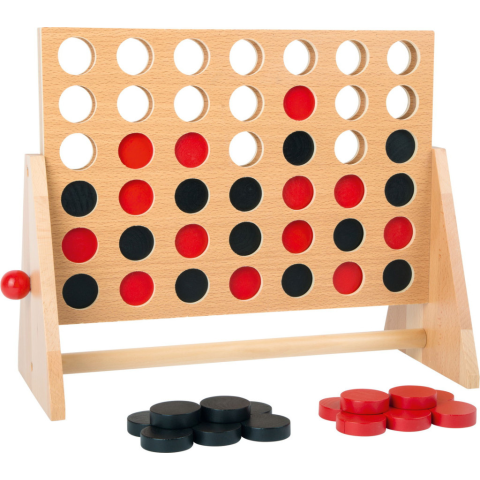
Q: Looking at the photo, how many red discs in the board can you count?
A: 13